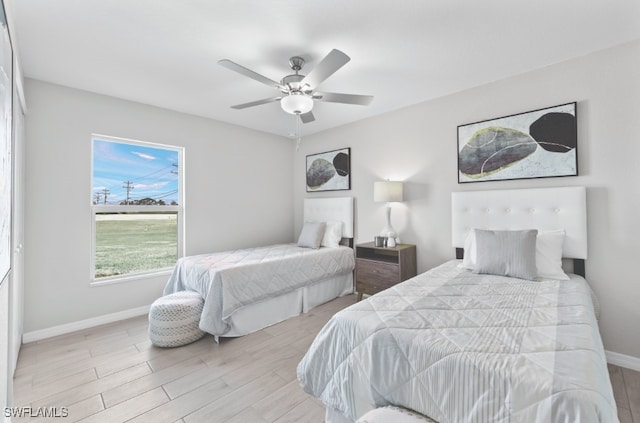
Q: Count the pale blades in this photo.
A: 5